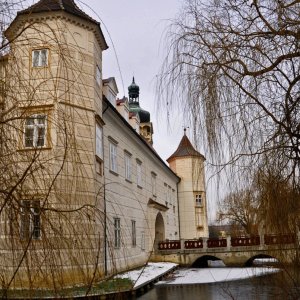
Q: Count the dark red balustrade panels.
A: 5